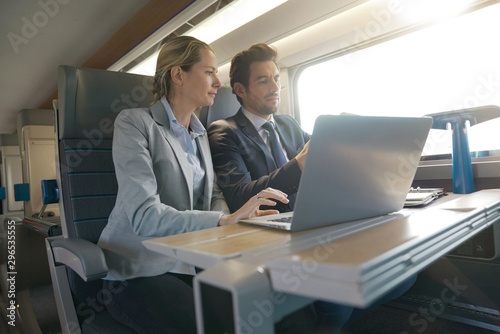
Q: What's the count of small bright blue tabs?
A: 3